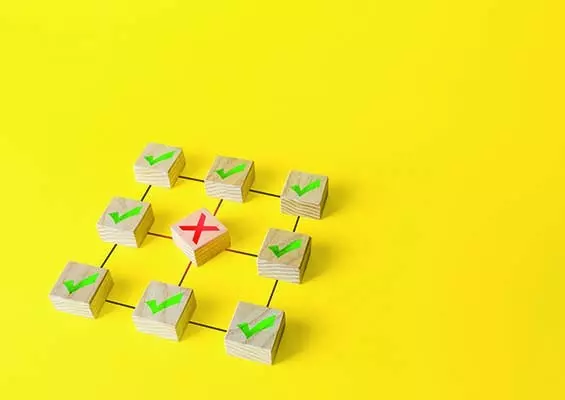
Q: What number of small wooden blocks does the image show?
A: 9